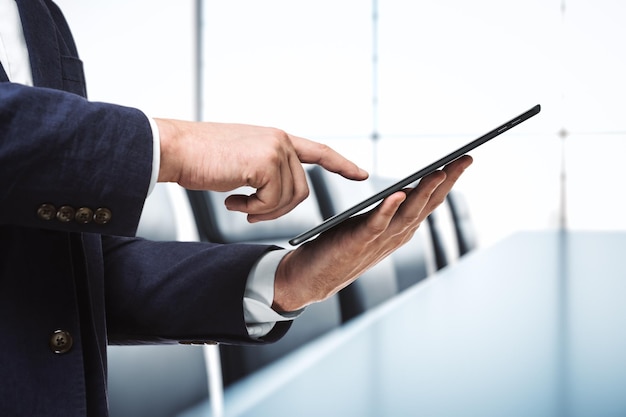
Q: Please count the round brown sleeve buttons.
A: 4